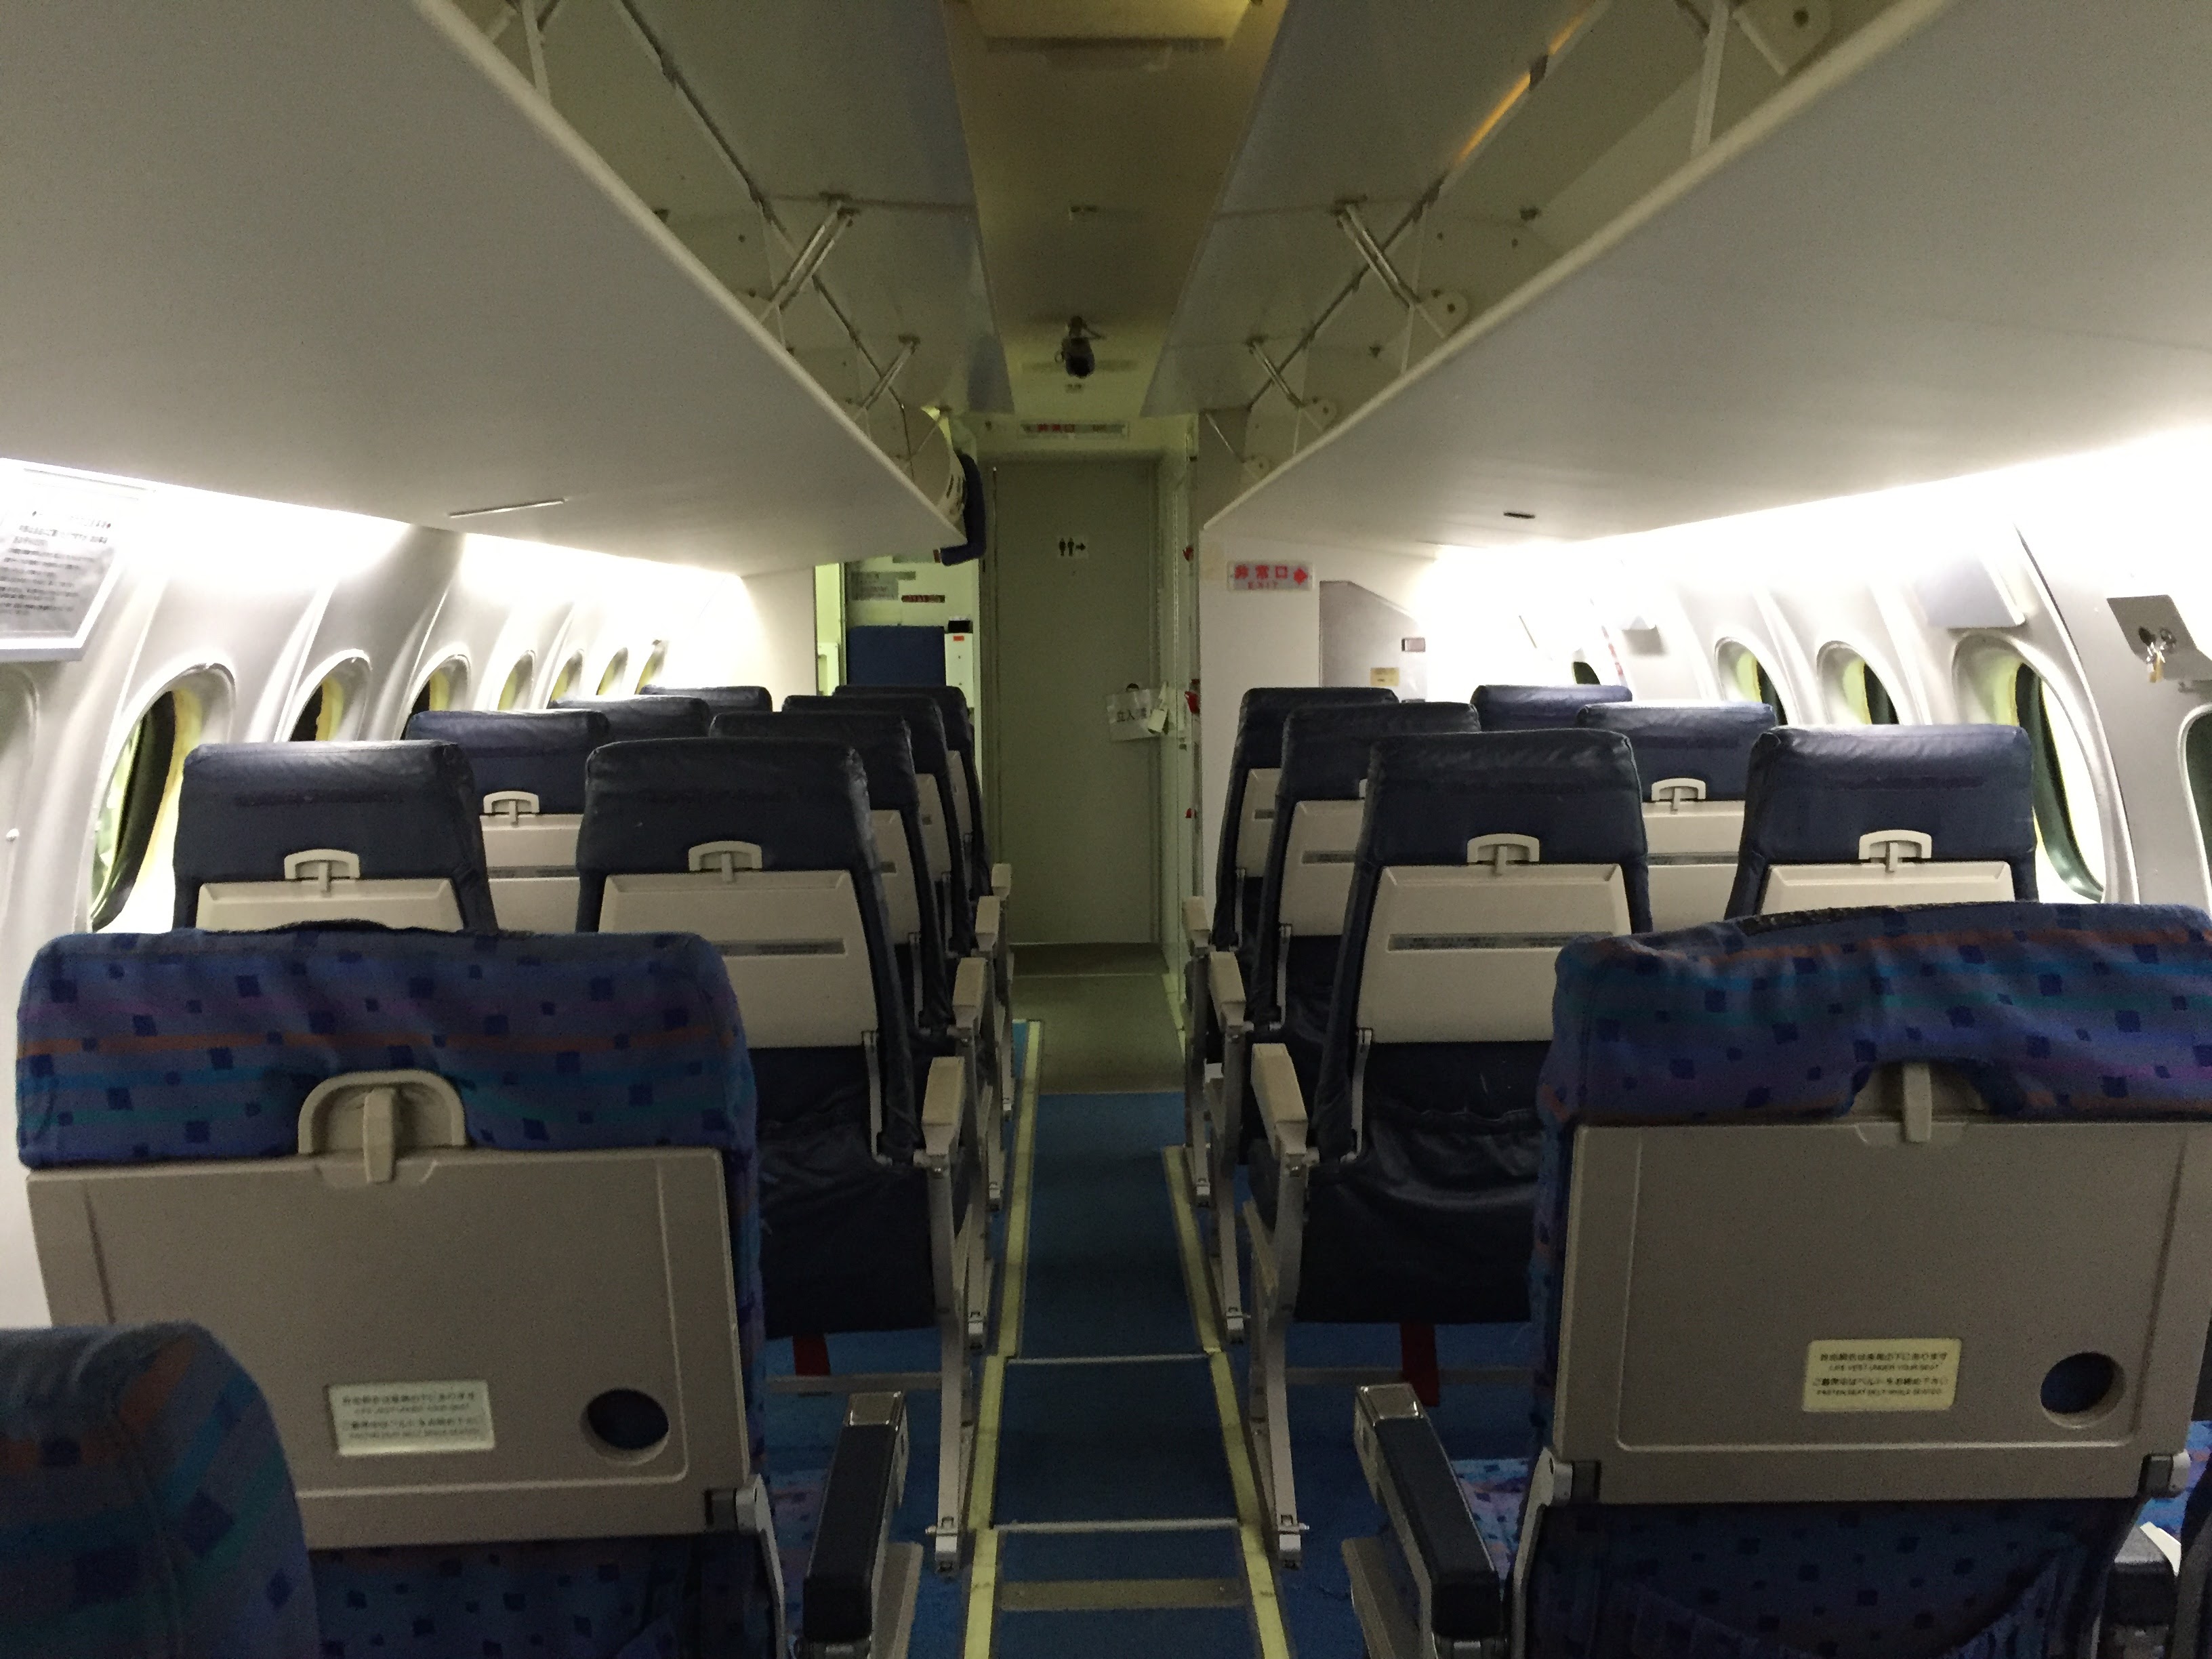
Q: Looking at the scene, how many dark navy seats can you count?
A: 14